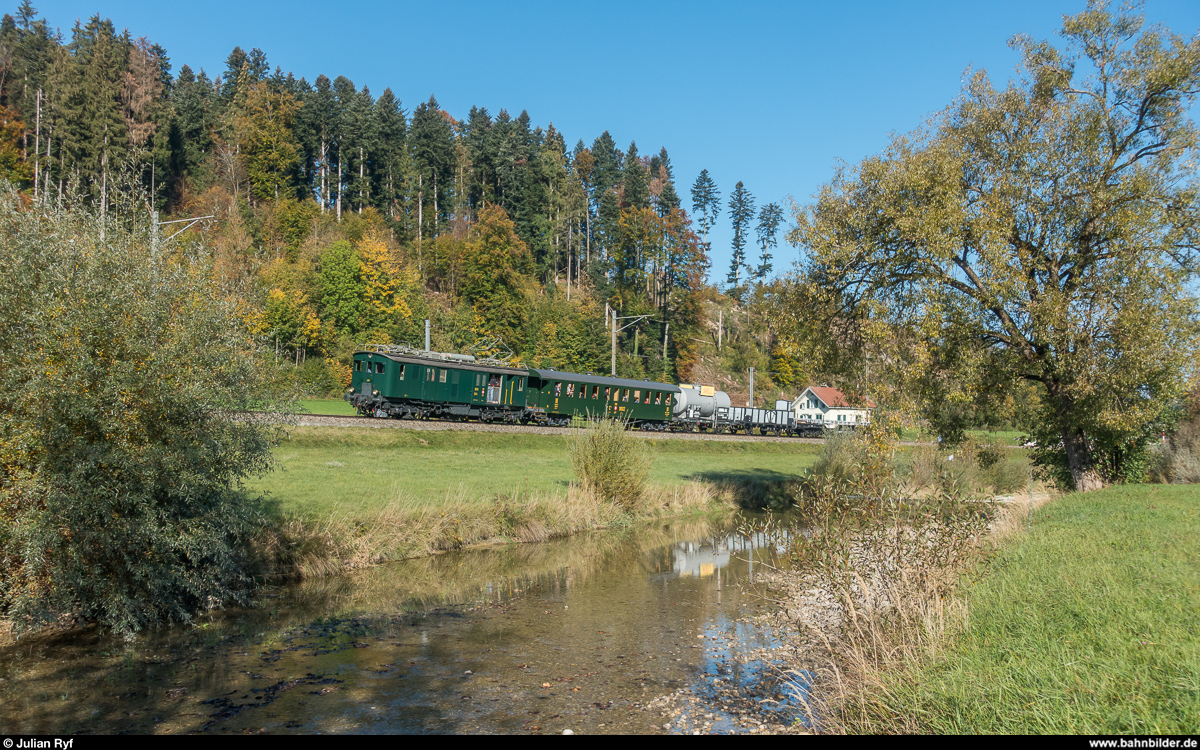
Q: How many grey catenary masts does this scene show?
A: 4